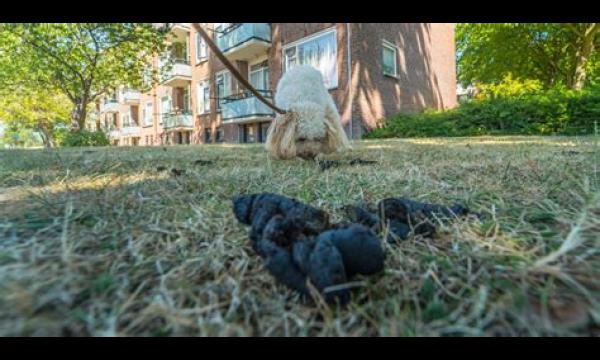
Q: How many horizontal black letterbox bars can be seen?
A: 2